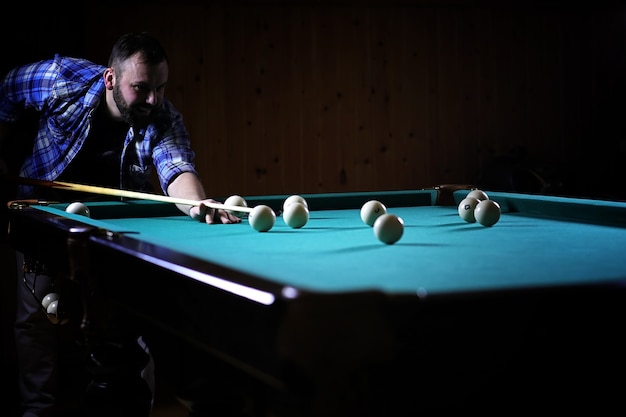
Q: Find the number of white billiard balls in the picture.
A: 12